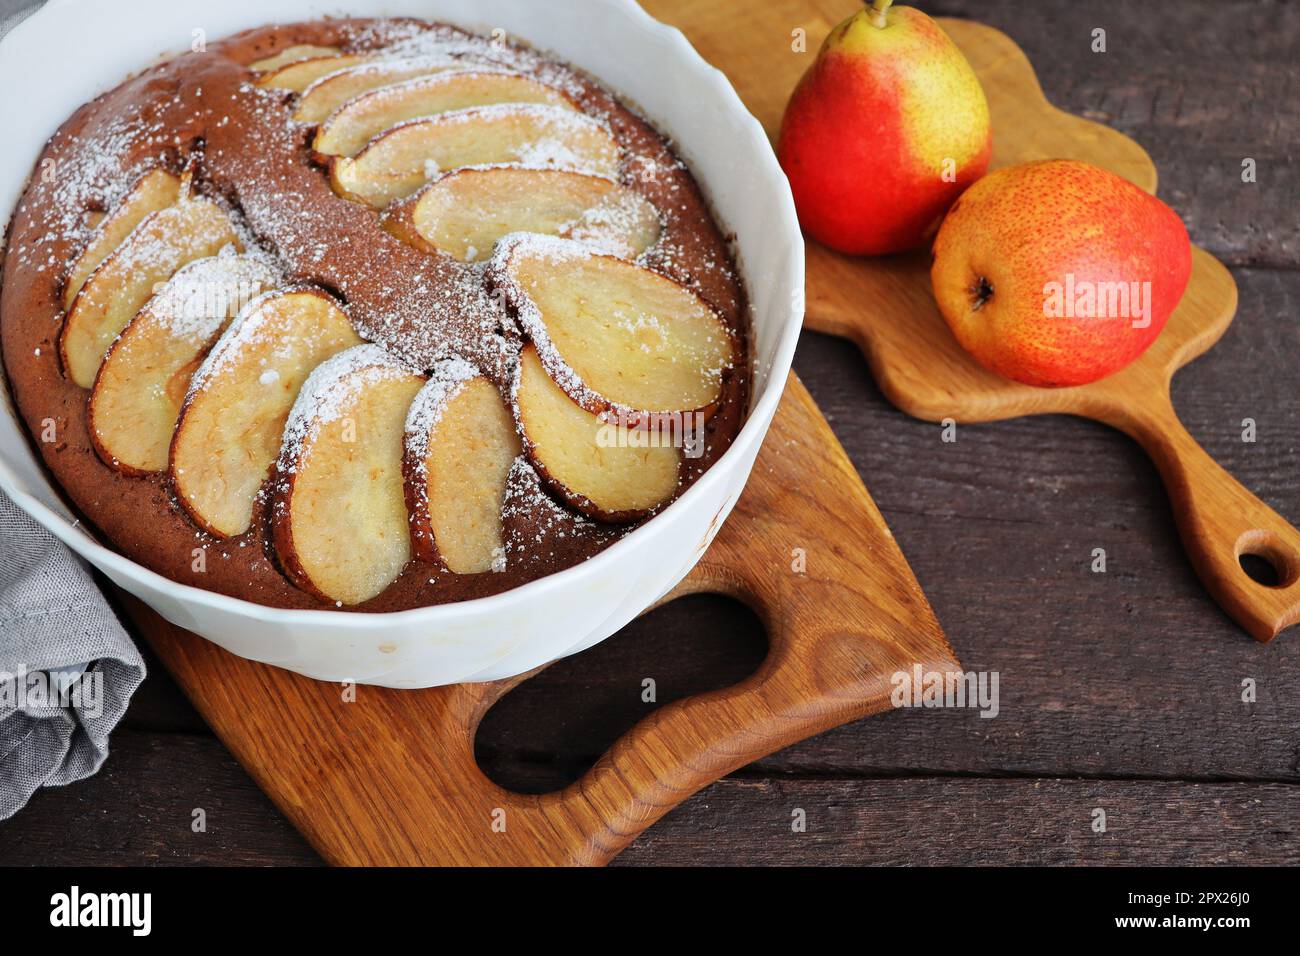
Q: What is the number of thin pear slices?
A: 14